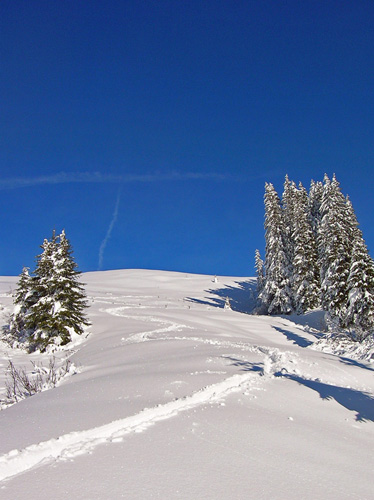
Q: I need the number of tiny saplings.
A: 2